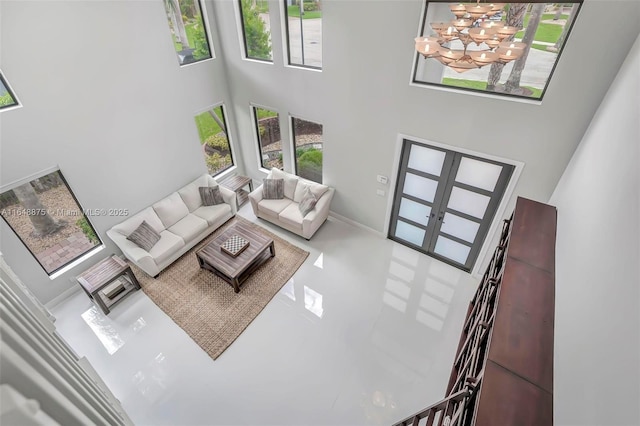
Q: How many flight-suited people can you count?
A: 0